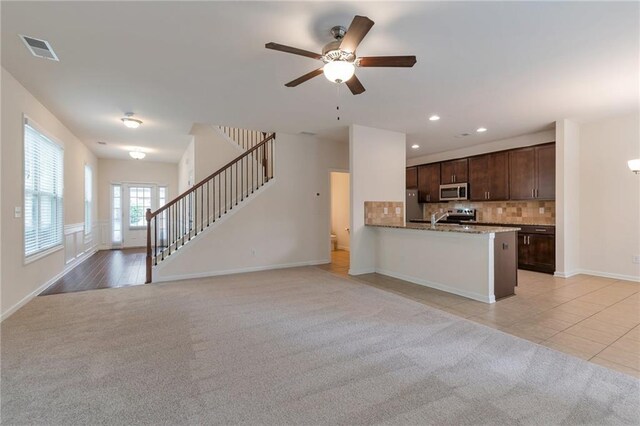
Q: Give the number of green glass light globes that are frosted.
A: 0